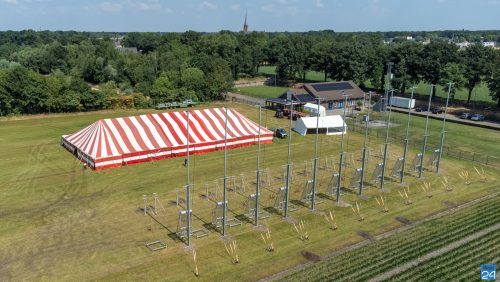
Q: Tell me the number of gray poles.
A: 11